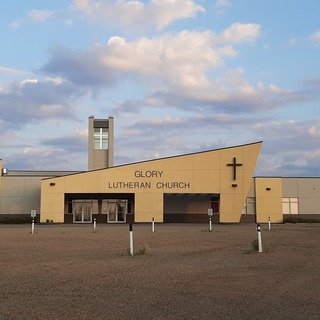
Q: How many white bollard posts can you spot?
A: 7